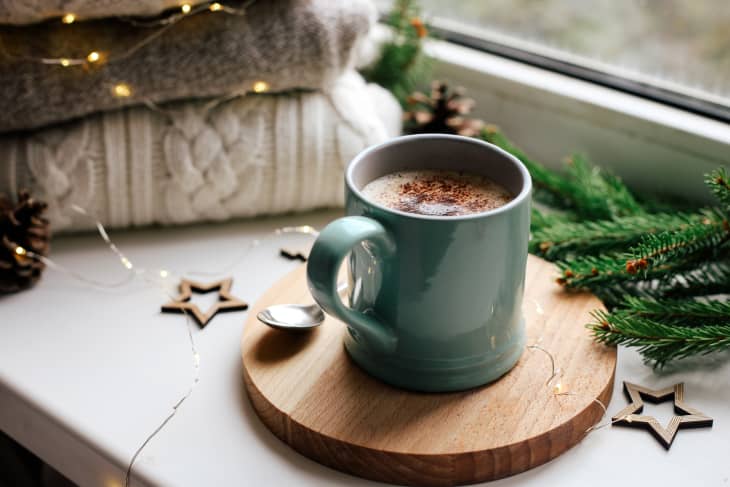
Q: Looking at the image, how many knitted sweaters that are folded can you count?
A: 3